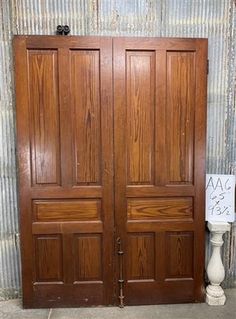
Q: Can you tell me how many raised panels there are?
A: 10